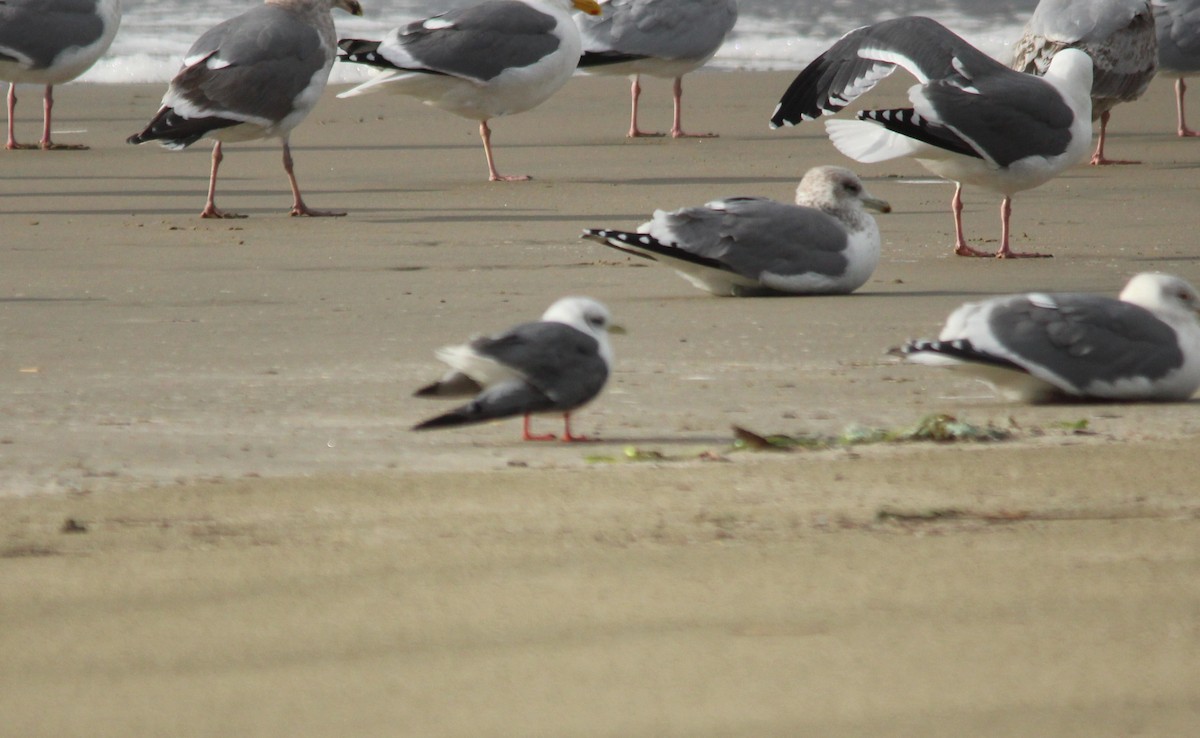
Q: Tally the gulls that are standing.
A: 8